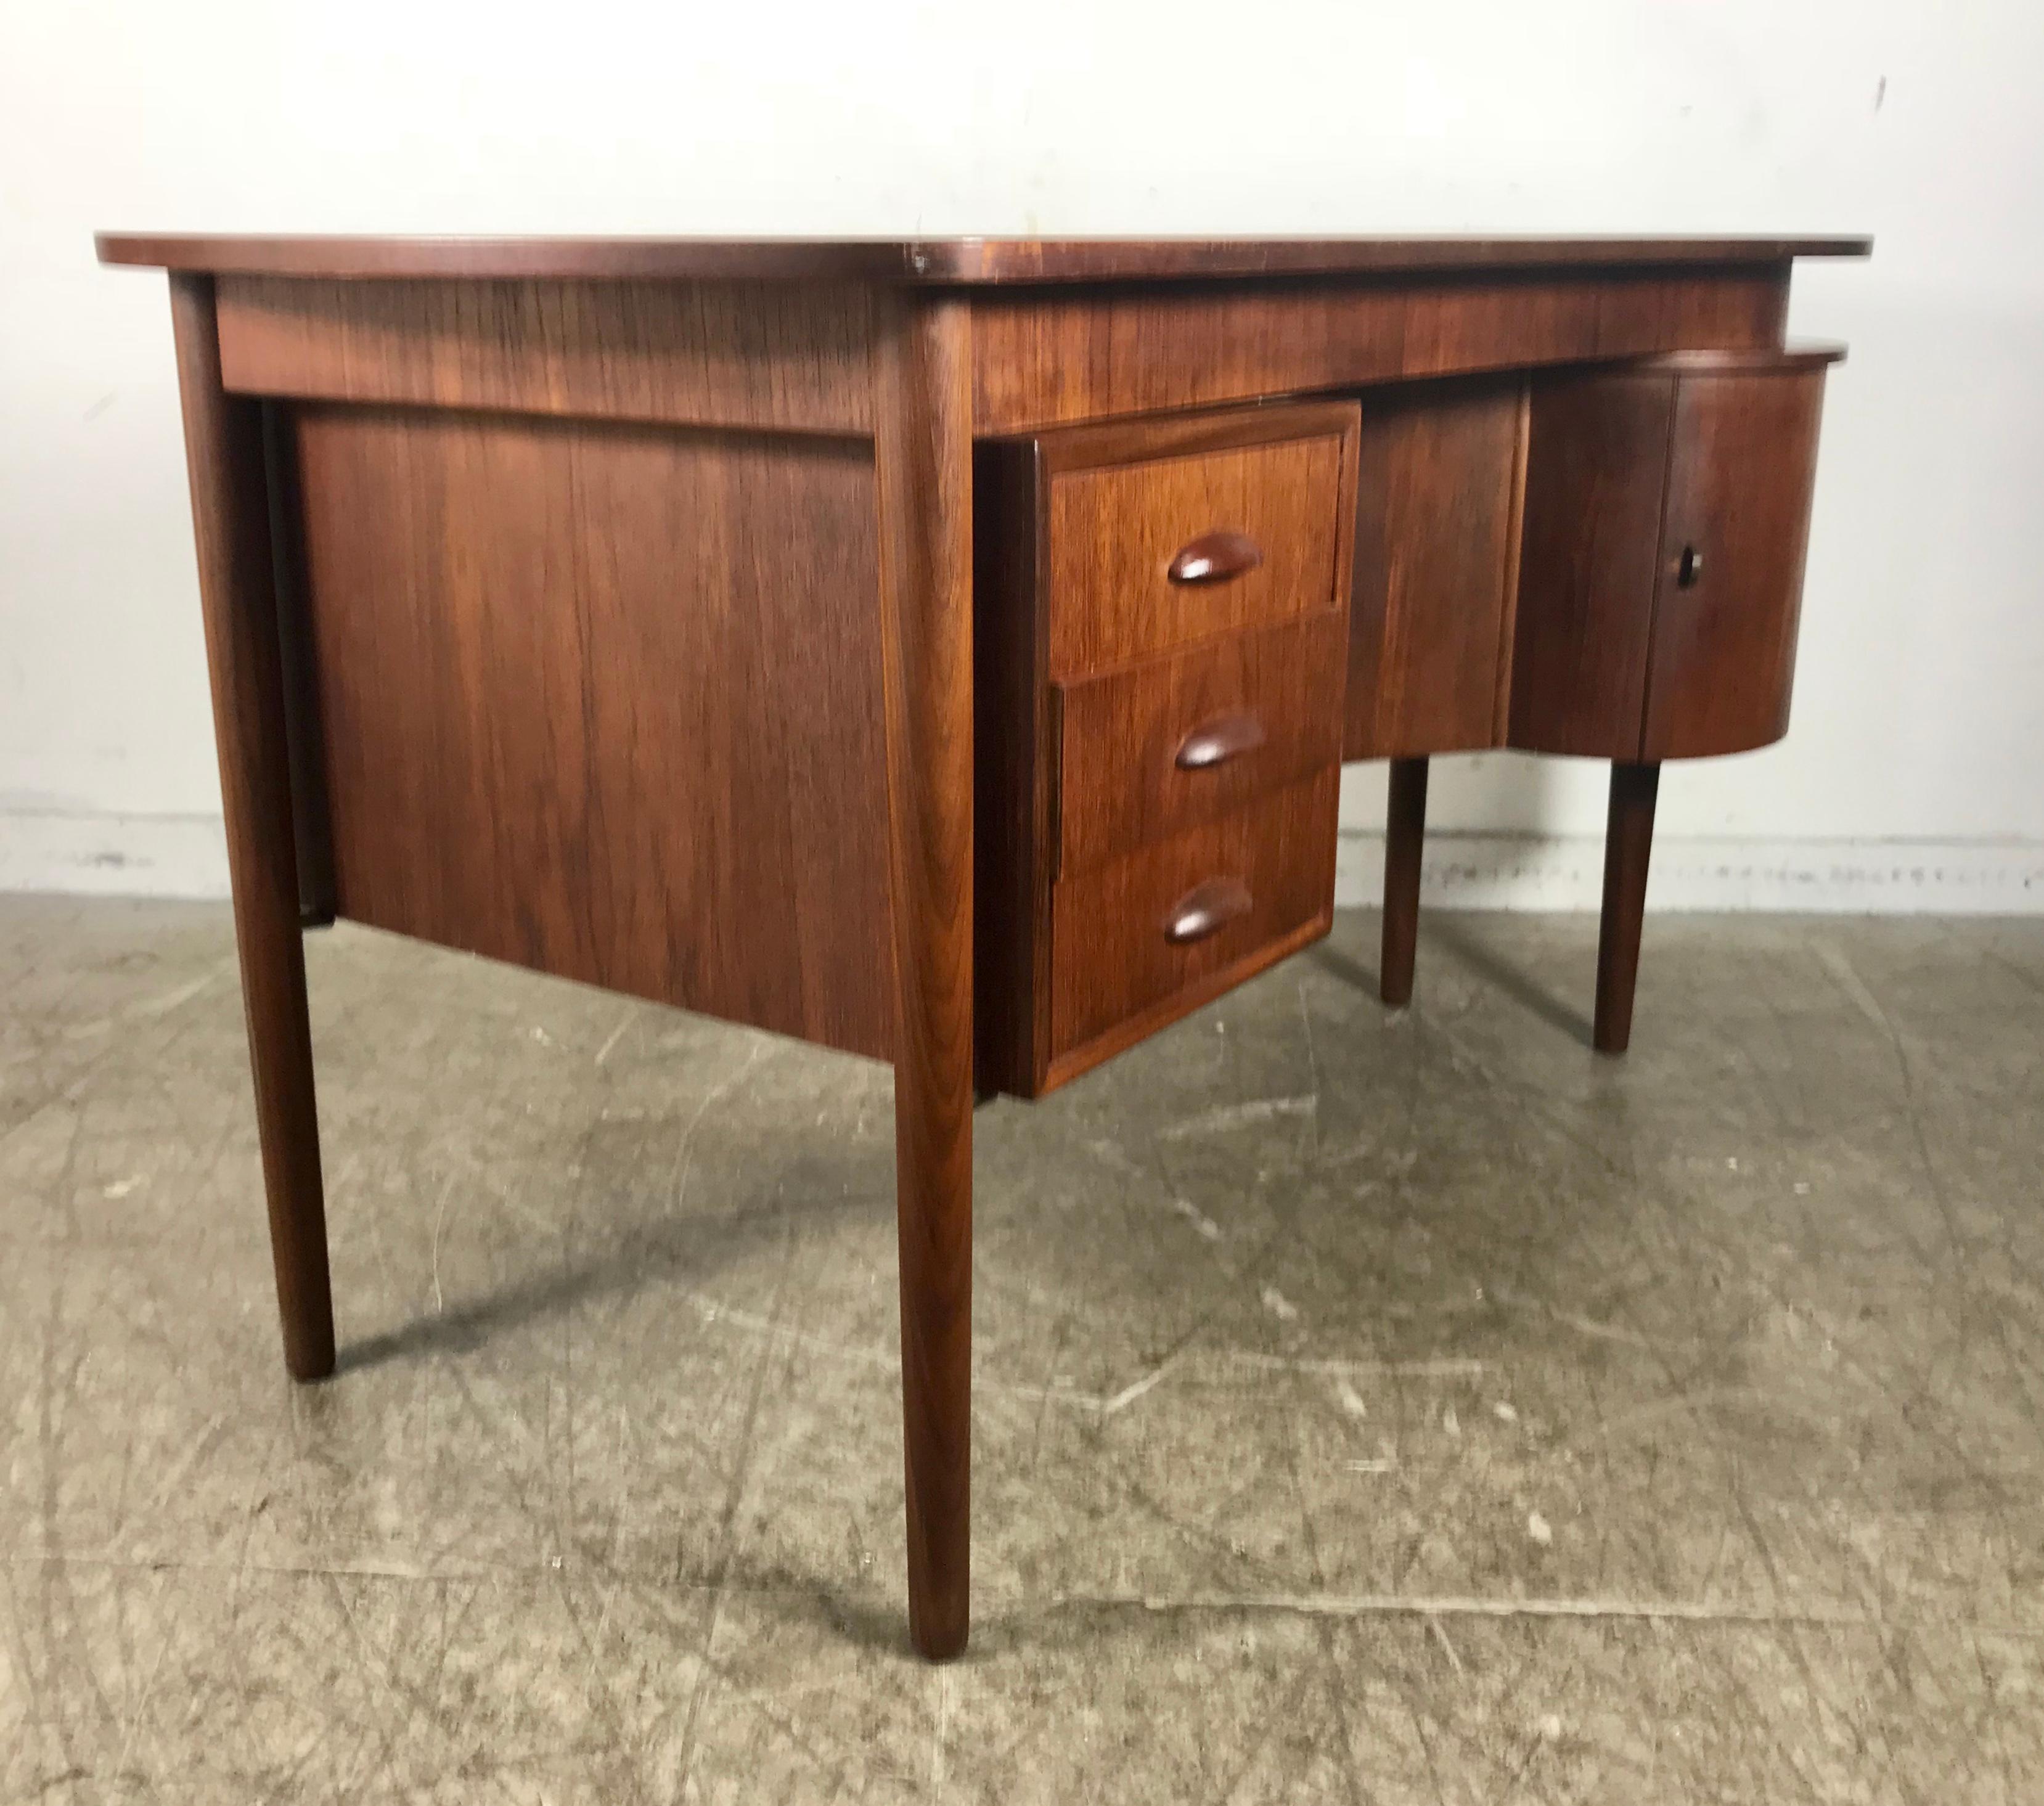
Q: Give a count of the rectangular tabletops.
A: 1